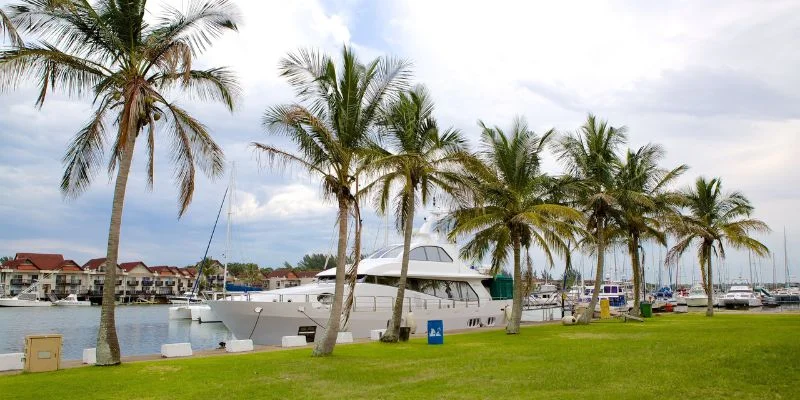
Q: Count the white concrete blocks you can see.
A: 7